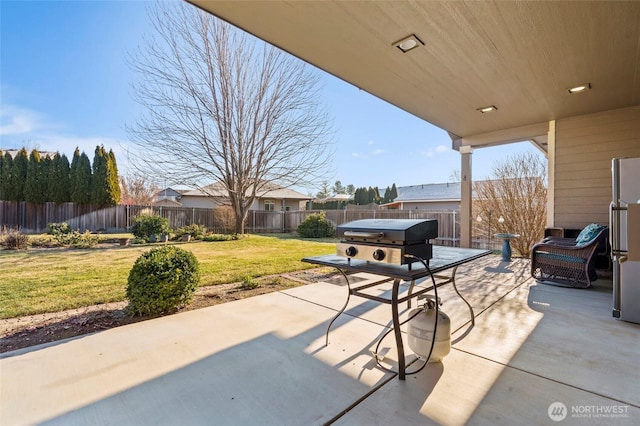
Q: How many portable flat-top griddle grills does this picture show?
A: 1